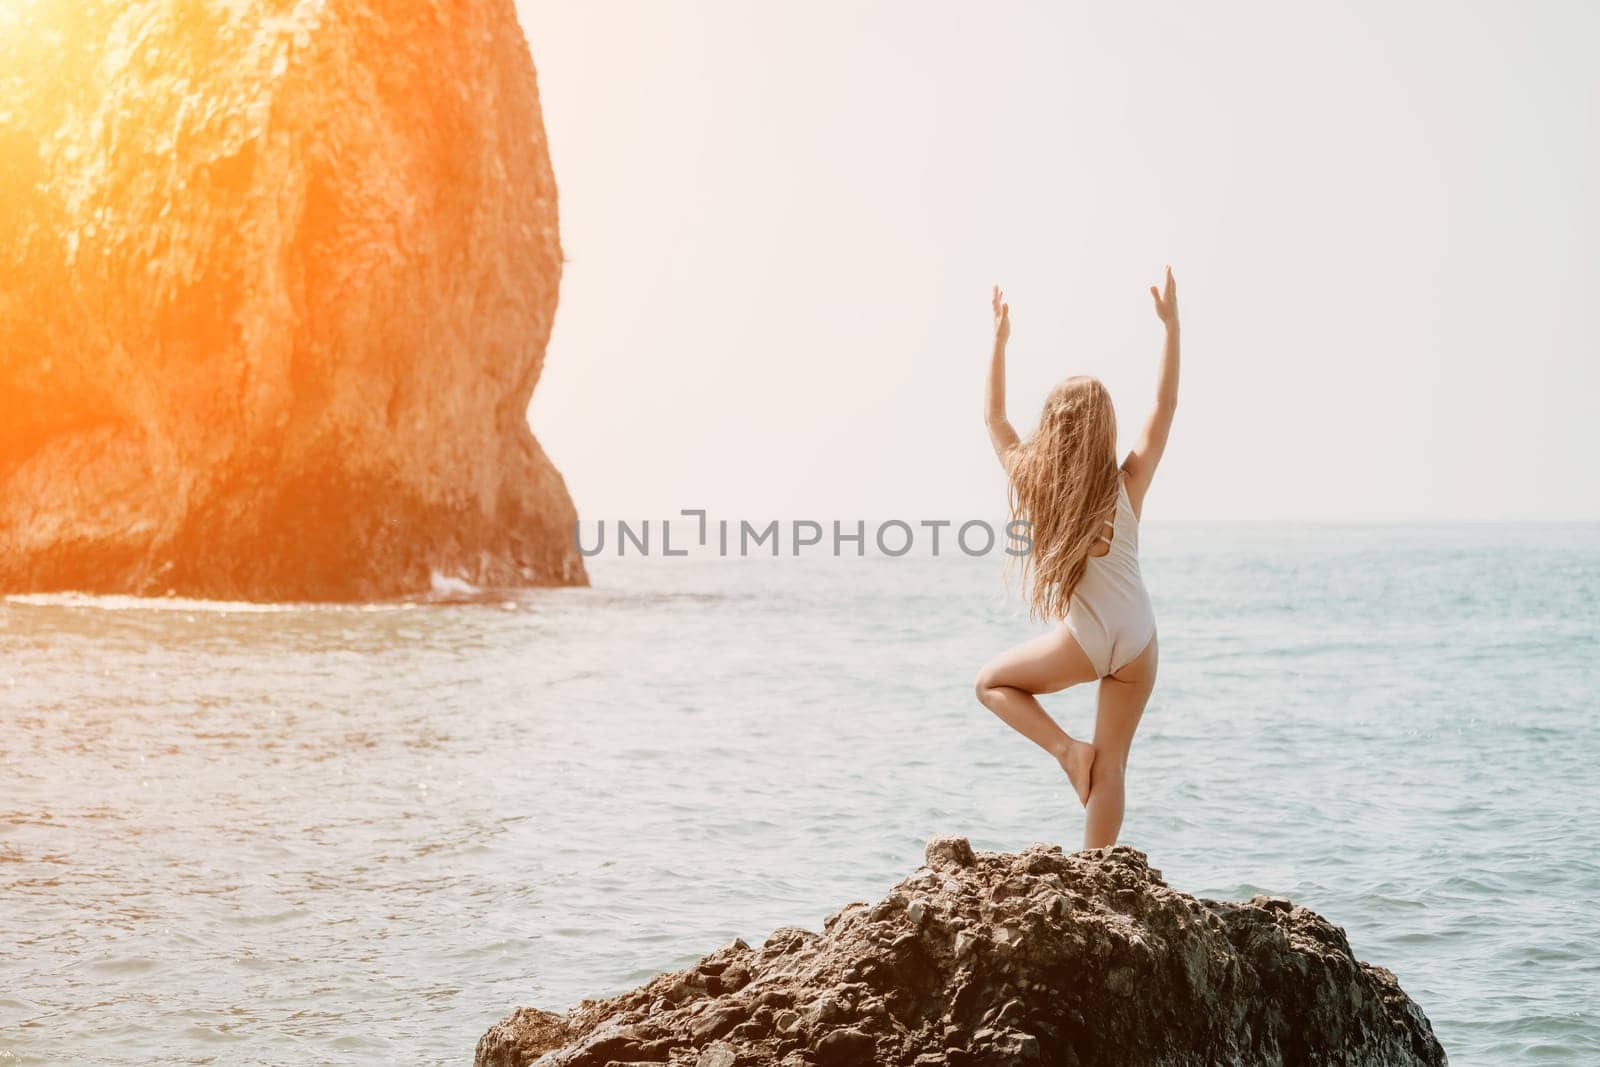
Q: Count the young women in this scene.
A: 1